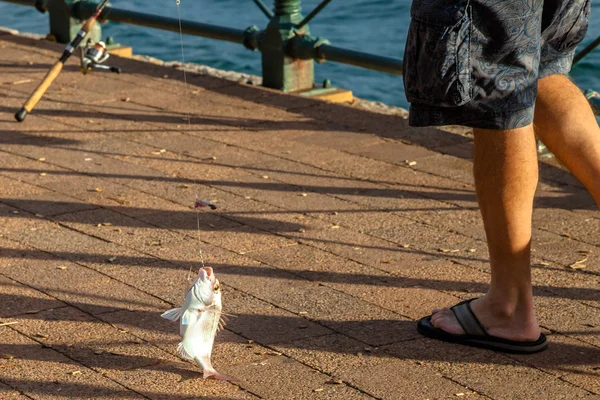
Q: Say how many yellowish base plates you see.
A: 2